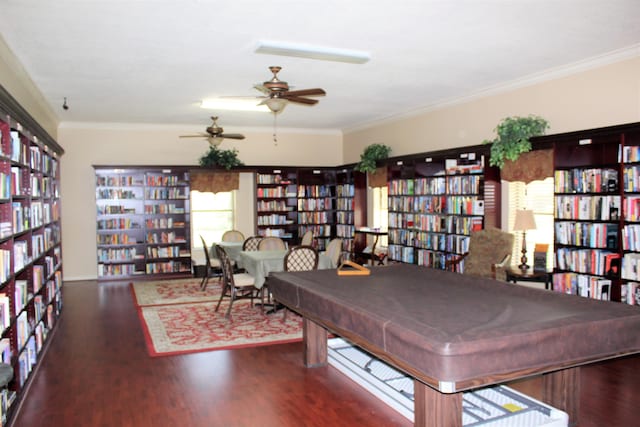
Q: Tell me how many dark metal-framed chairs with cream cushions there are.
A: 8